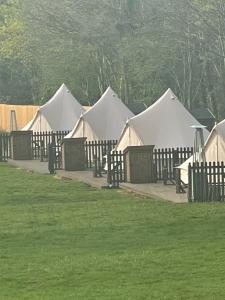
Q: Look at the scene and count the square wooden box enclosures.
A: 3